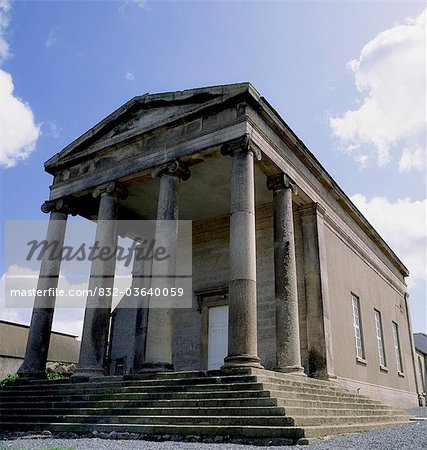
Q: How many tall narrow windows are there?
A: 3